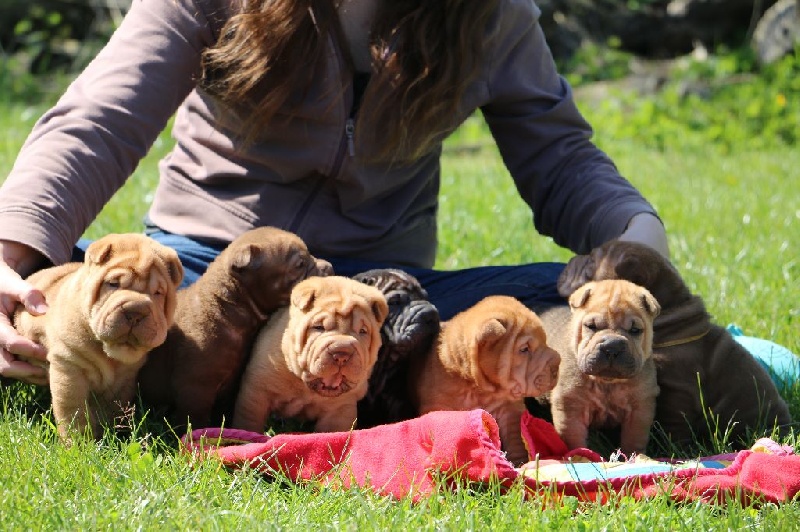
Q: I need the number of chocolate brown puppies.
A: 2